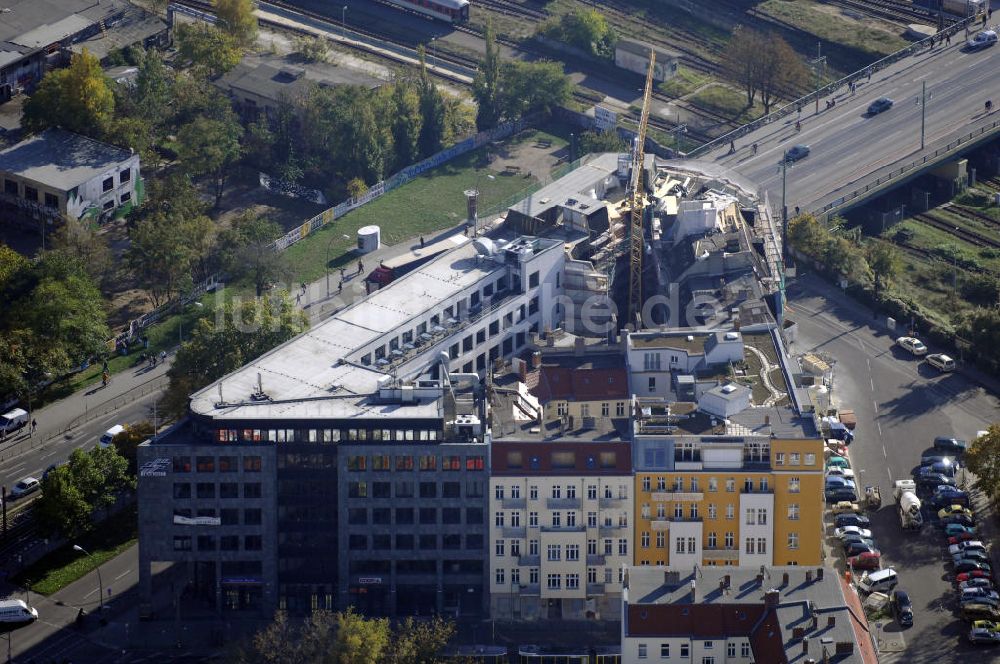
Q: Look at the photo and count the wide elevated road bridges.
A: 1